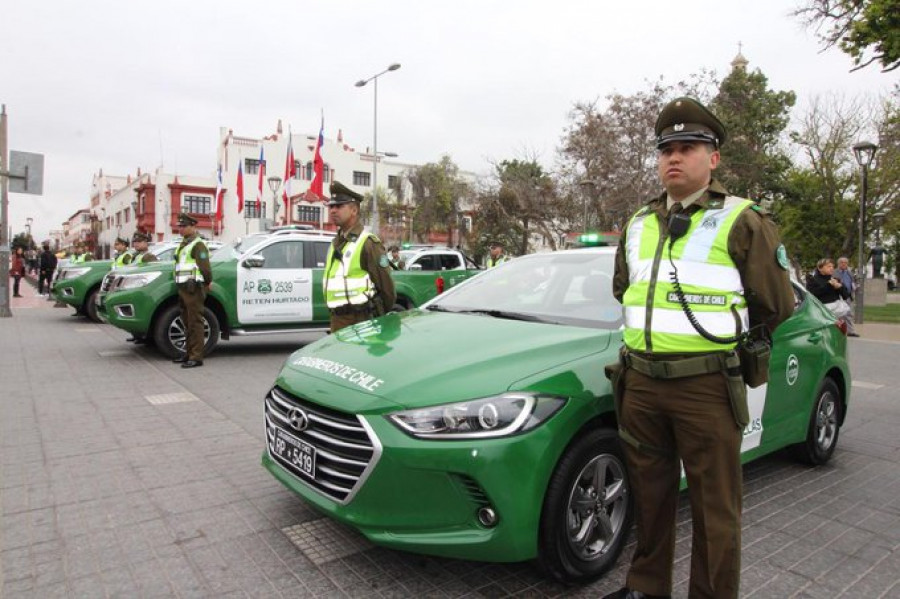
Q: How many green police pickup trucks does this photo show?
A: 3